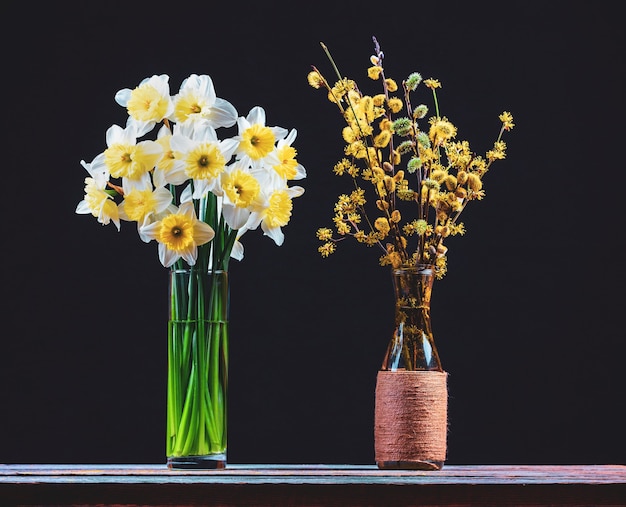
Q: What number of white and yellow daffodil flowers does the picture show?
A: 12